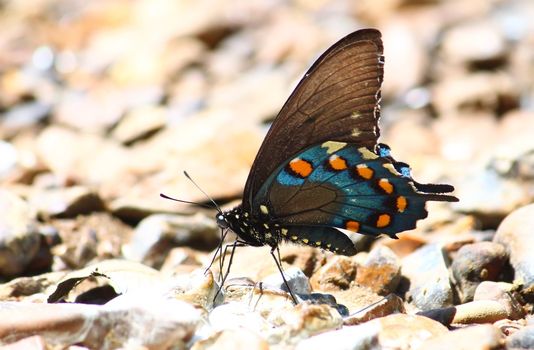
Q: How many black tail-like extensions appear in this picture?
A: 2